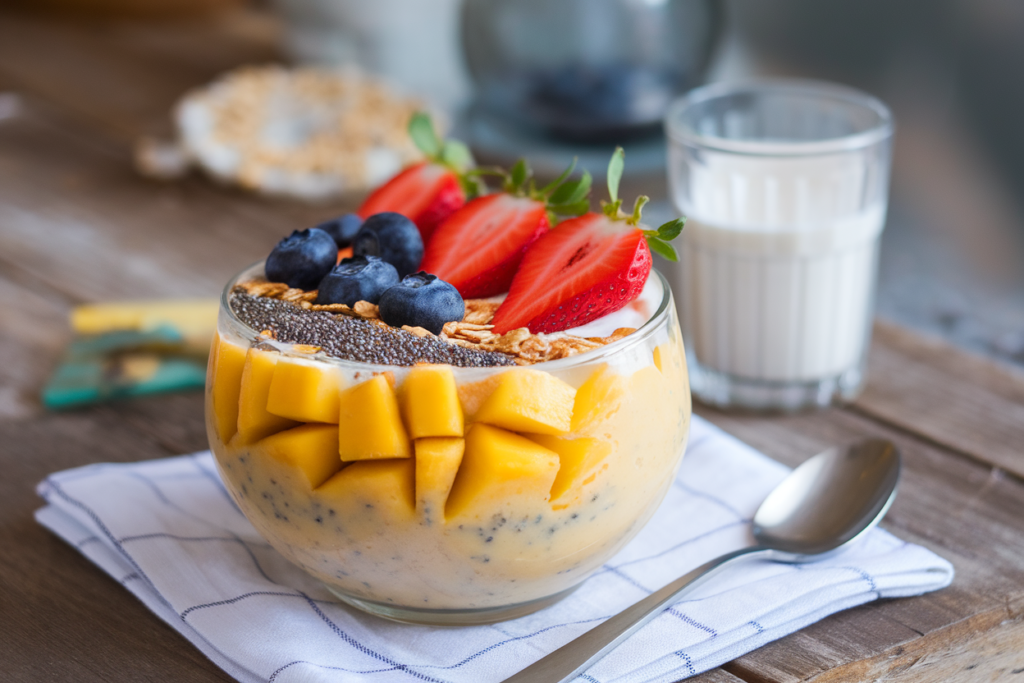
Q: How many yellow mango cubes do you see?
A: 12